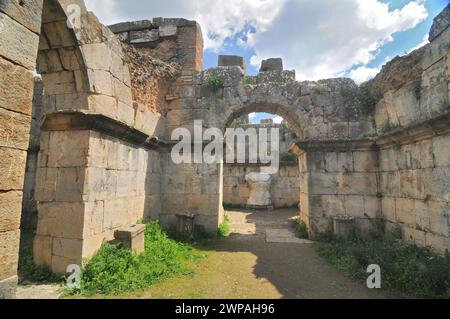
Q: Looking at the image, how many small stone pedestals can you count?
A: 3